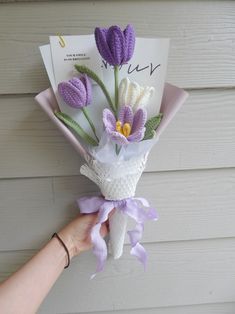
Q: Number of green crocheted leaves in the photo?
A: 3